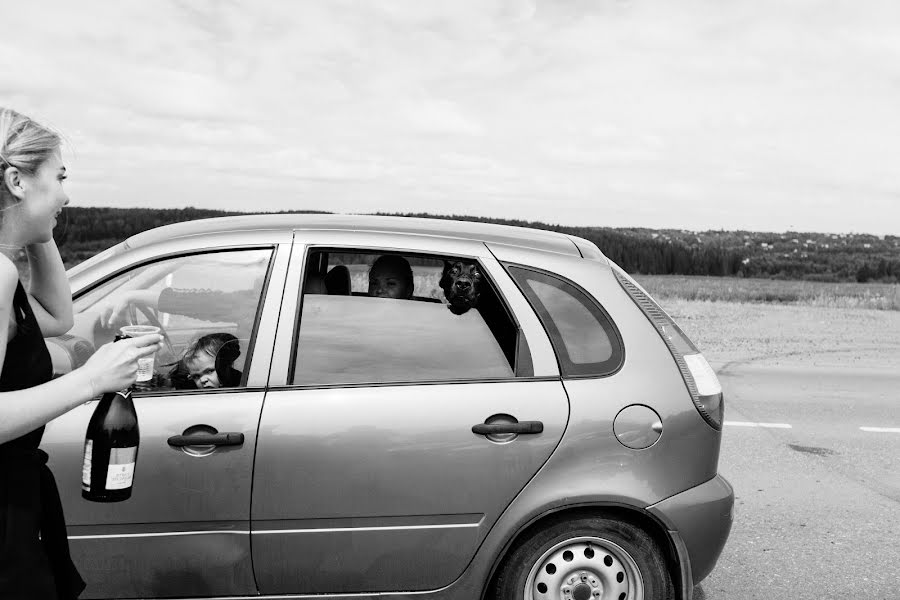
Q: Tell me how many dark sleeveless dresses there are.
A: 1